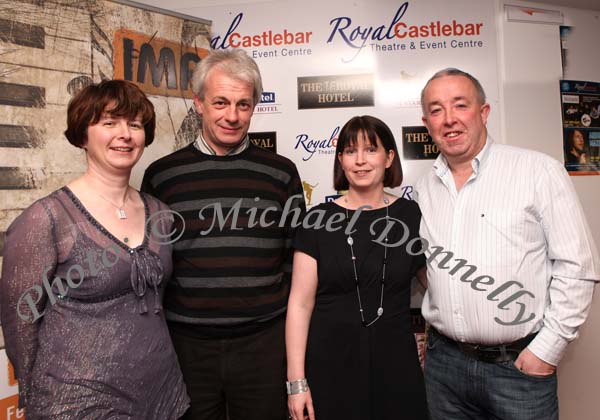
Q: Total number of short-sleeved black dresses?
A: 1